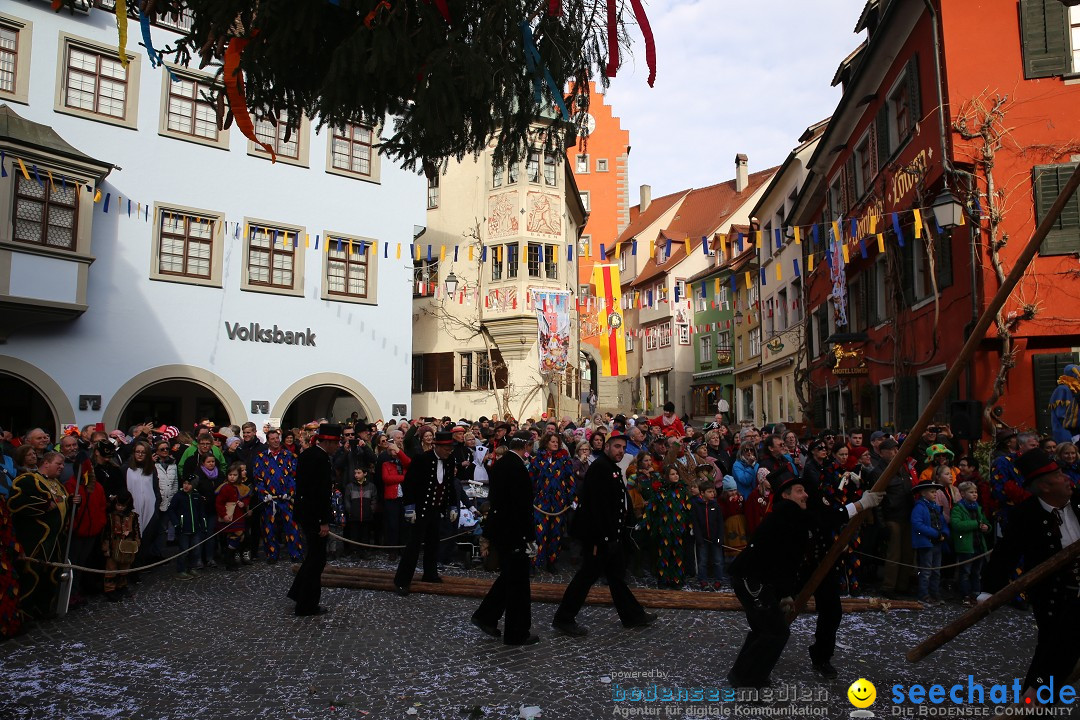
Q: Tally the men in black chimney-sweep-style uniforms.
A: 7